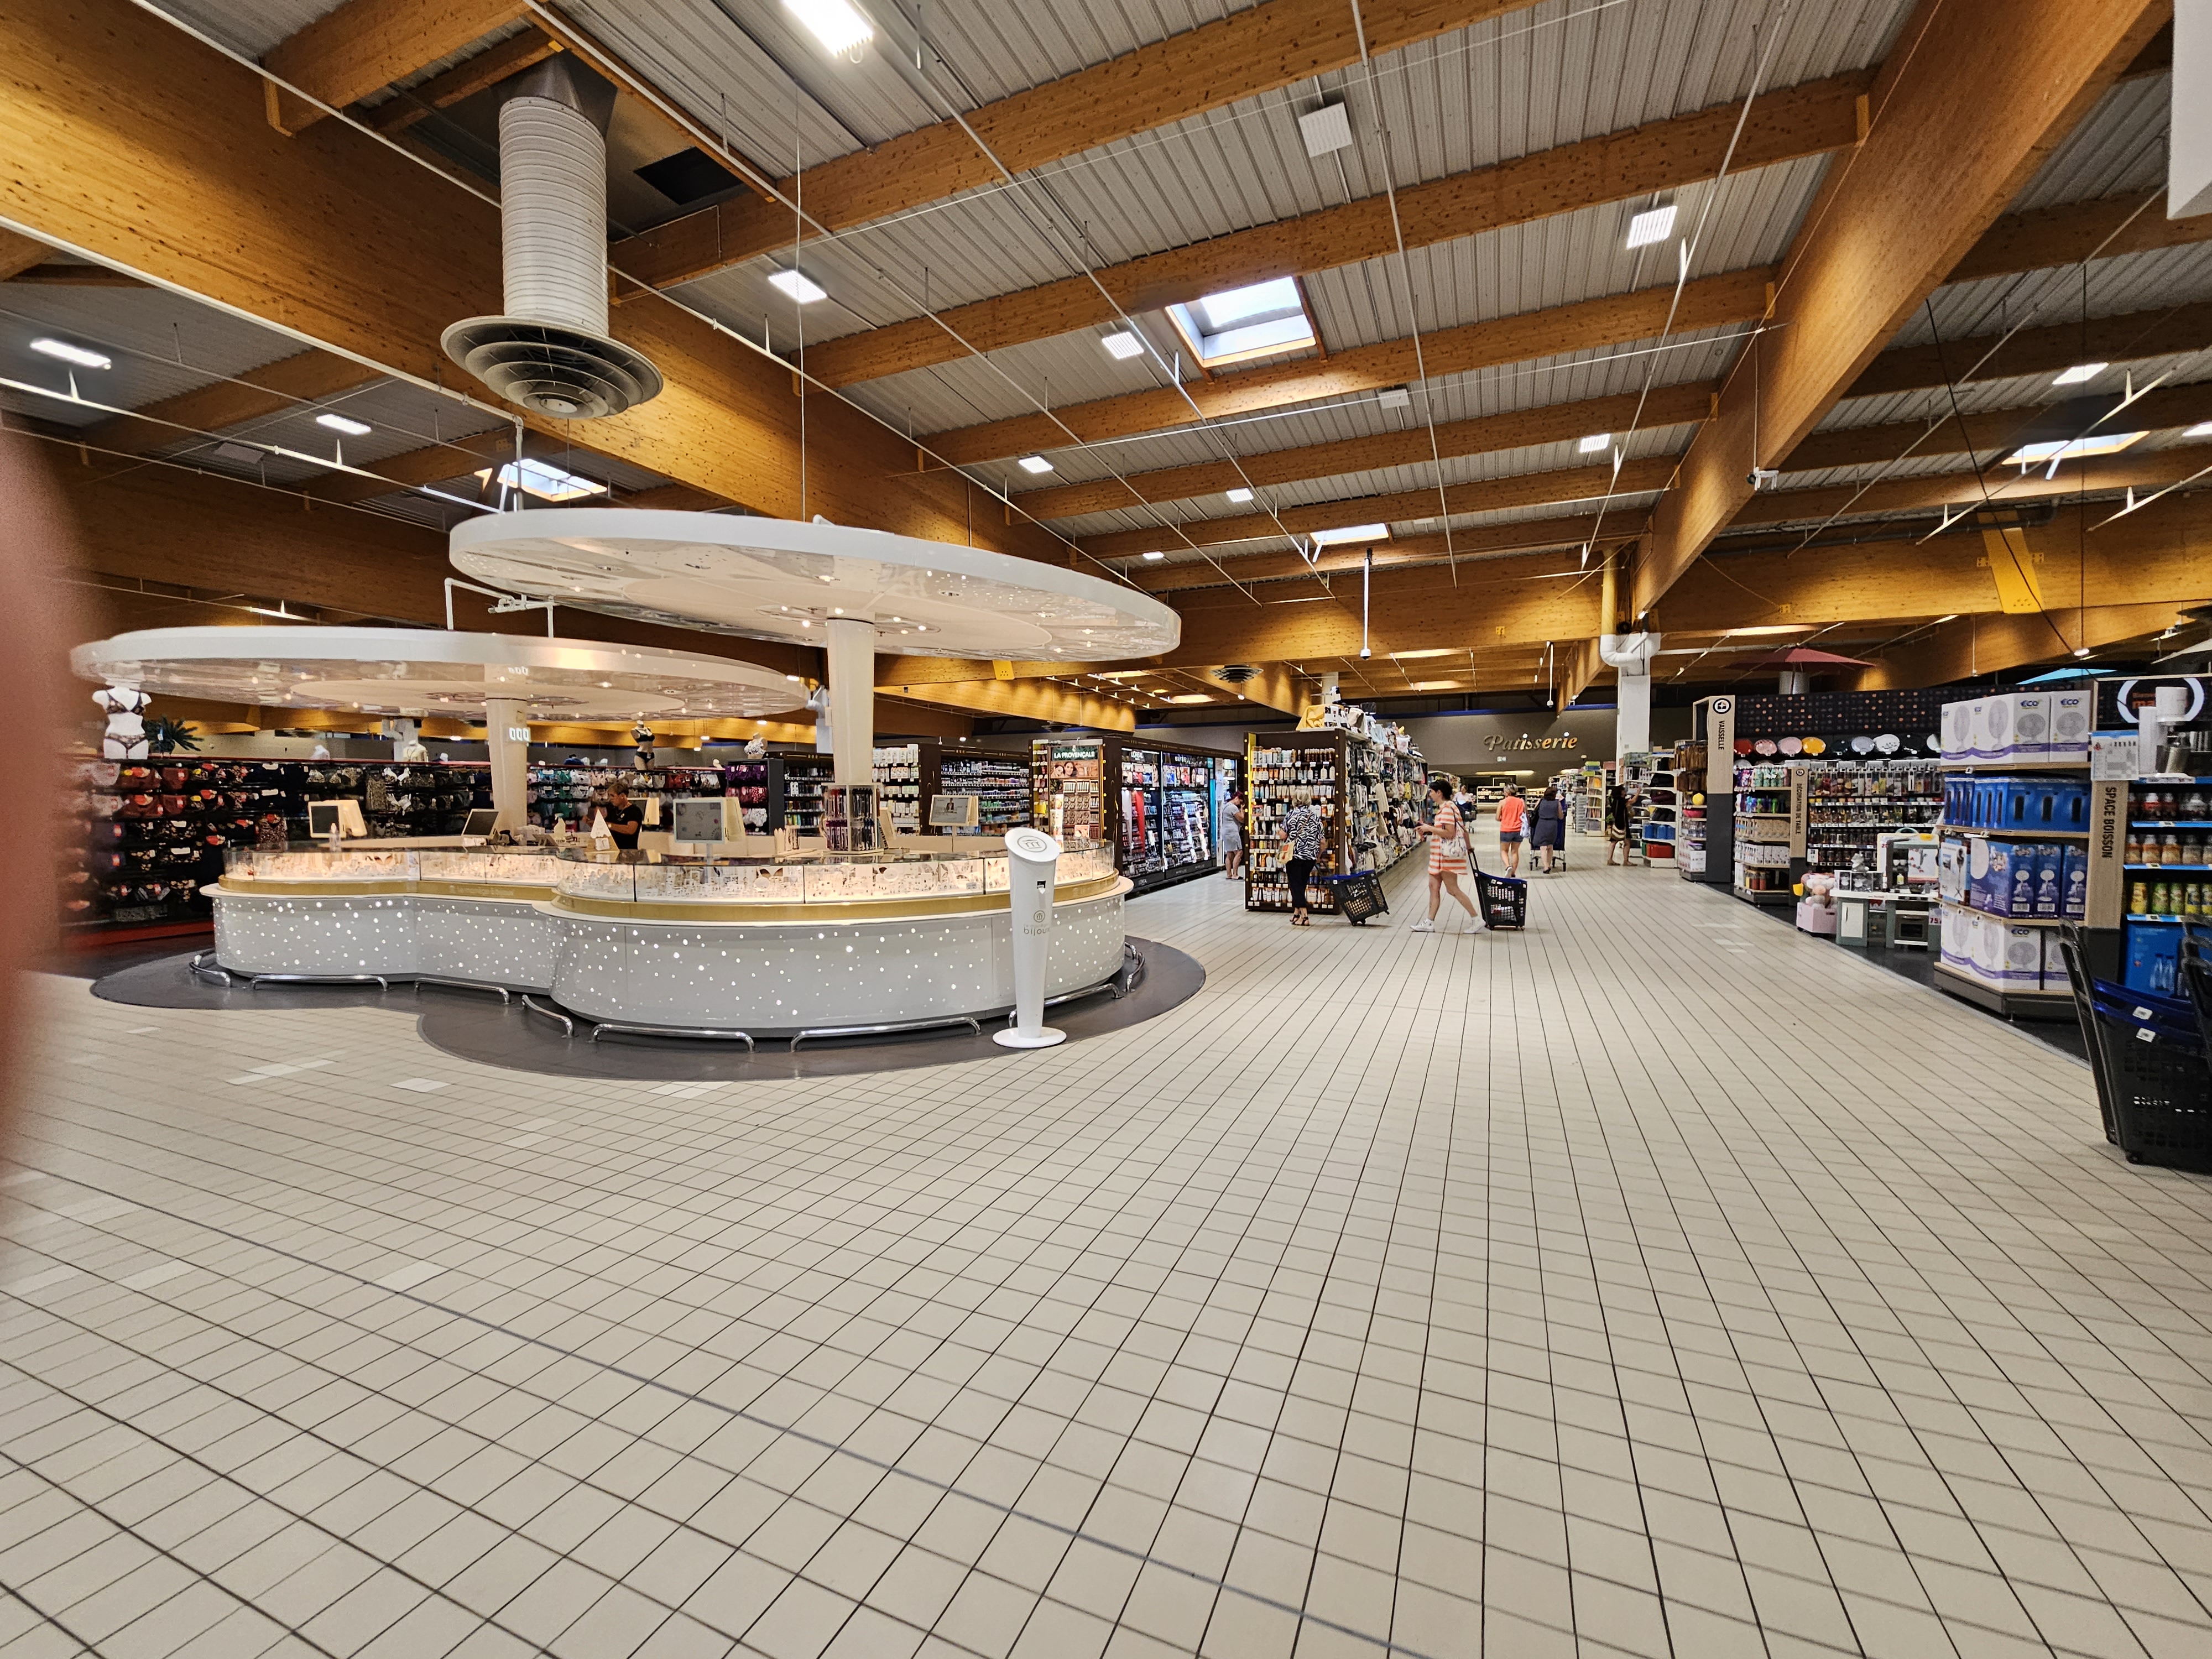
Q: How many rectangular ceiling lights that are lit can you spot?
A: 12